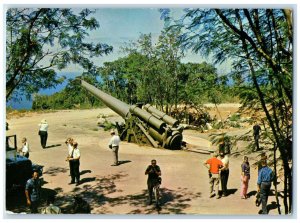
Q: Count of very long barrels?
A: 1